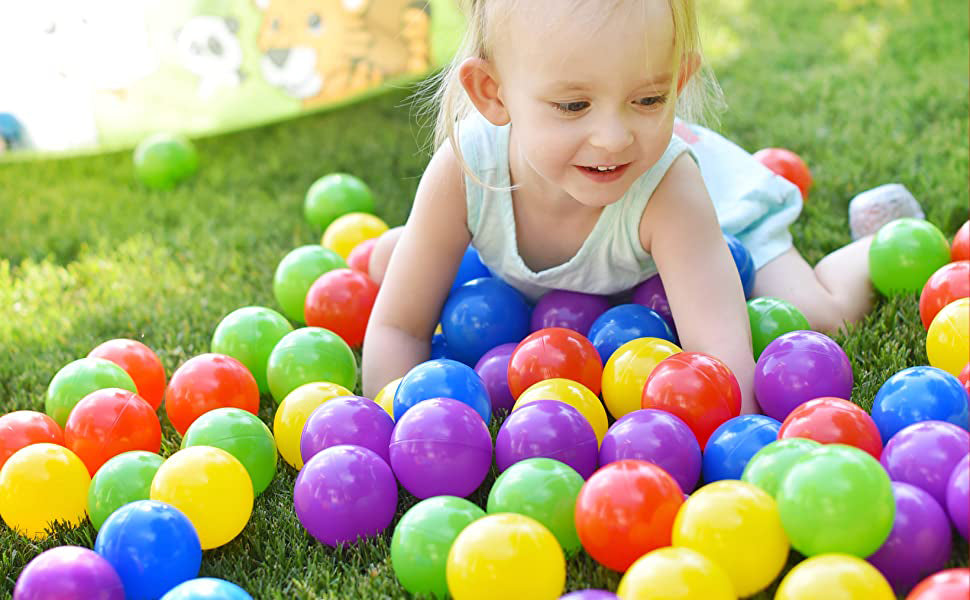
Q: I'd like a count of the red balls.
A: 15